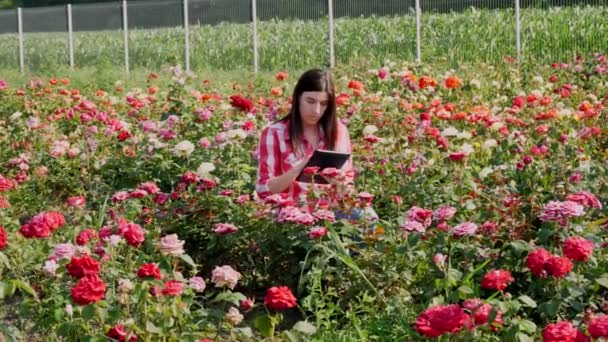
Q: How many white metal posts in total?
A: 8